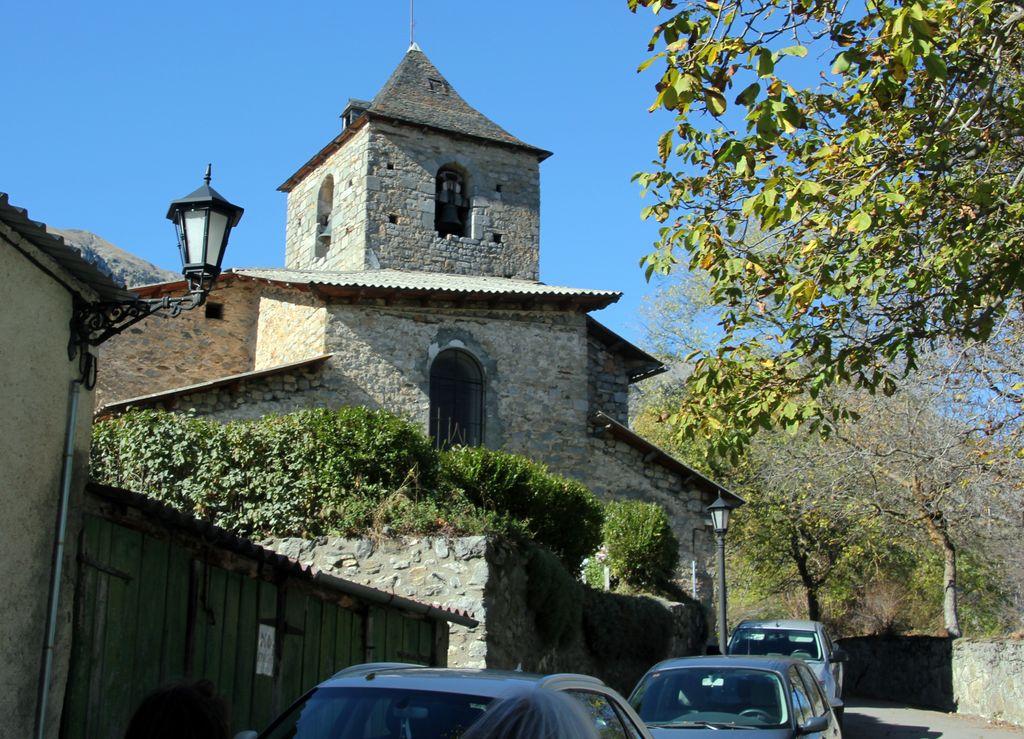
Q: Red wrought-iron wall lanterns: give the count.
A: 0